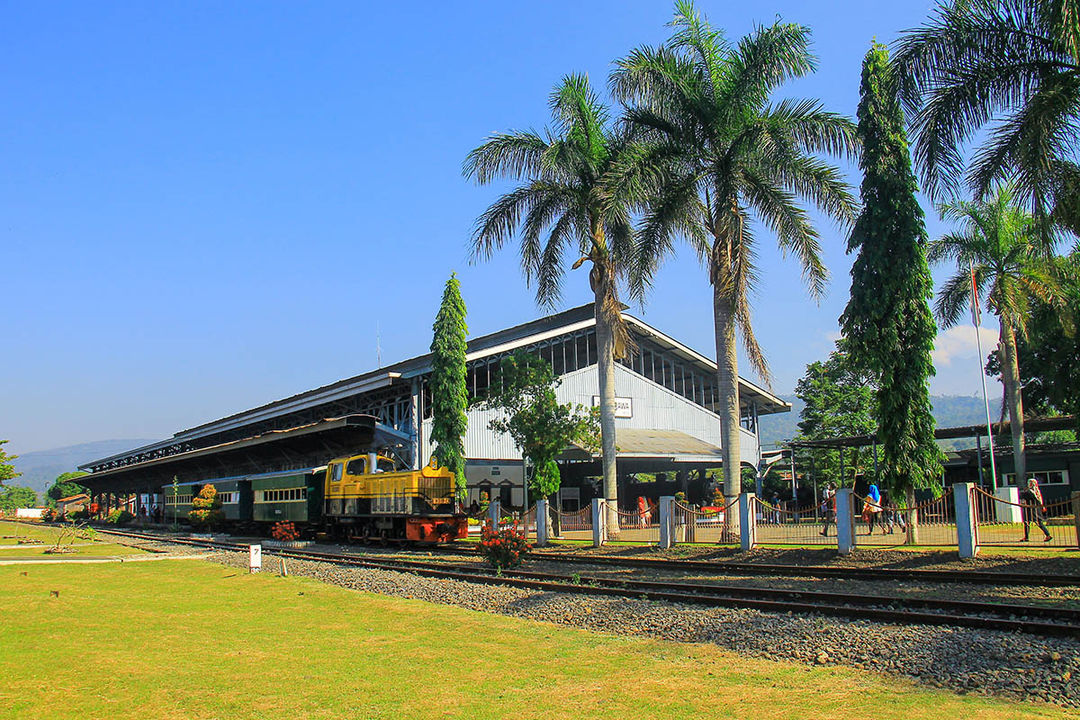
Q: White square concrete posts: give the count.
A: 7